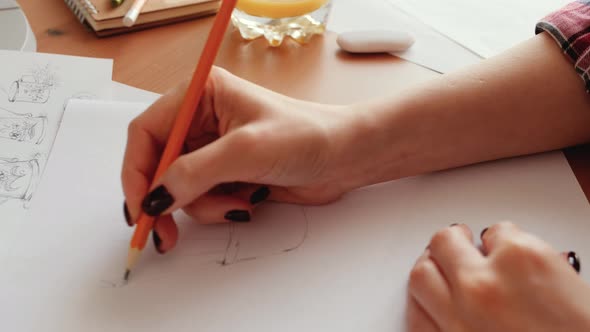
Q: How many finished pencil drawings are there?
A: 3